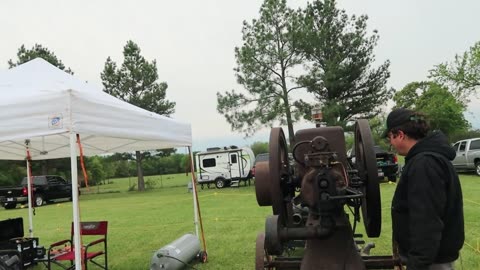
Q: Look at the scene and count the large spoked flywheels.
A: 2